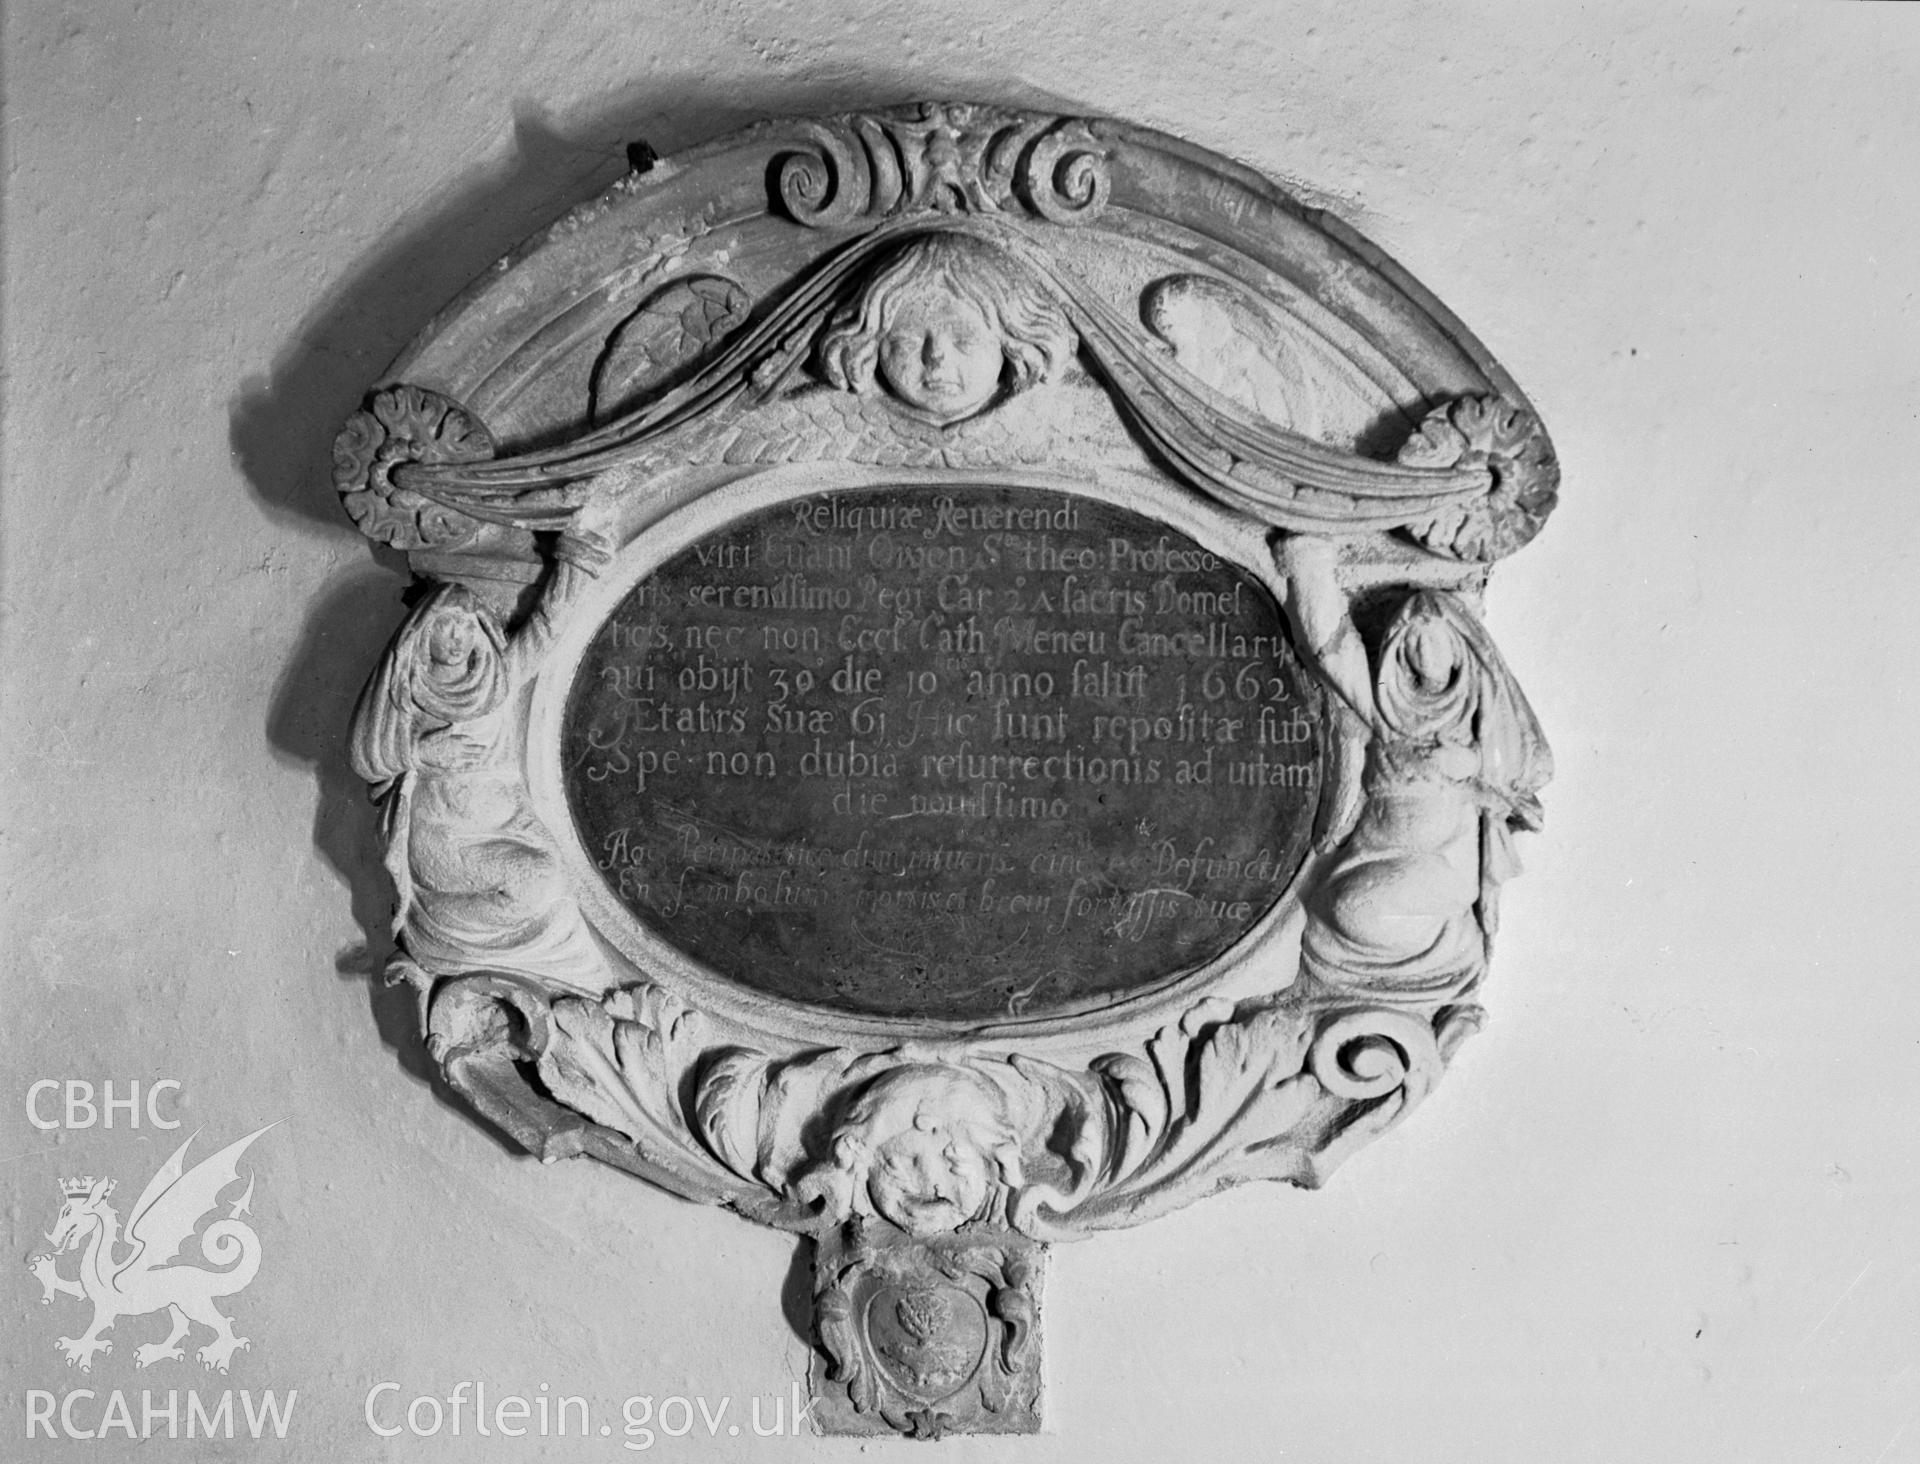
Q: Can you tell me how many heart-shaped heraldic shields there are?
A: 1